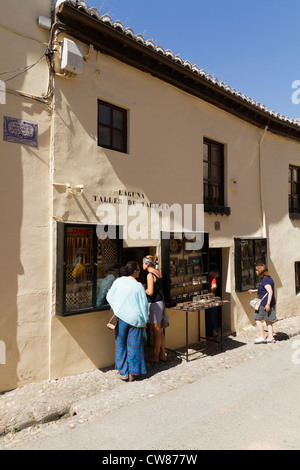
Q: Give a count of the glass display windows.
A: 3